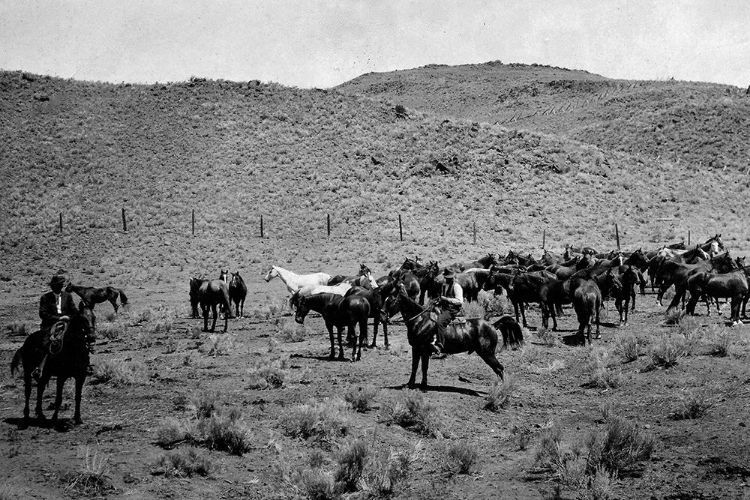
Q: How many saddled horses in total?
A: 2